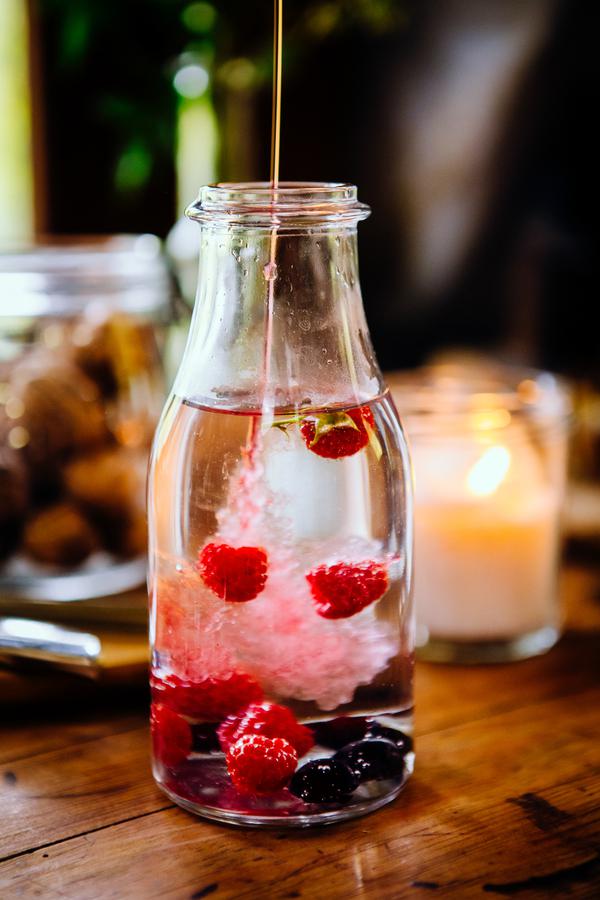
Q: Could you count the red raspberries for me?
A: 7